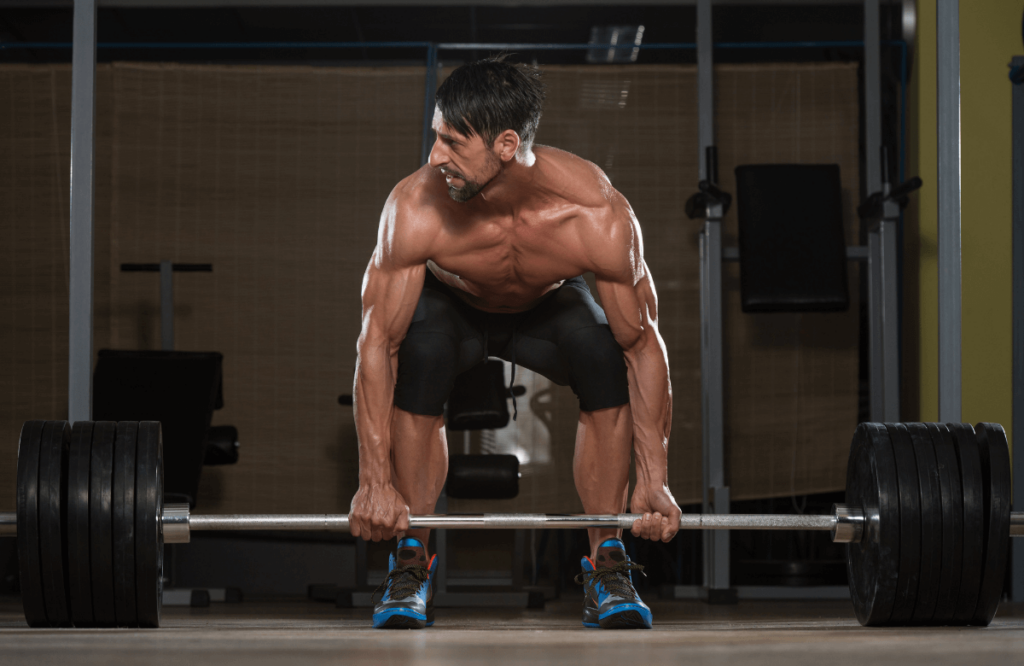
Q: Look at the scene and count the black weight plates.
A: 12